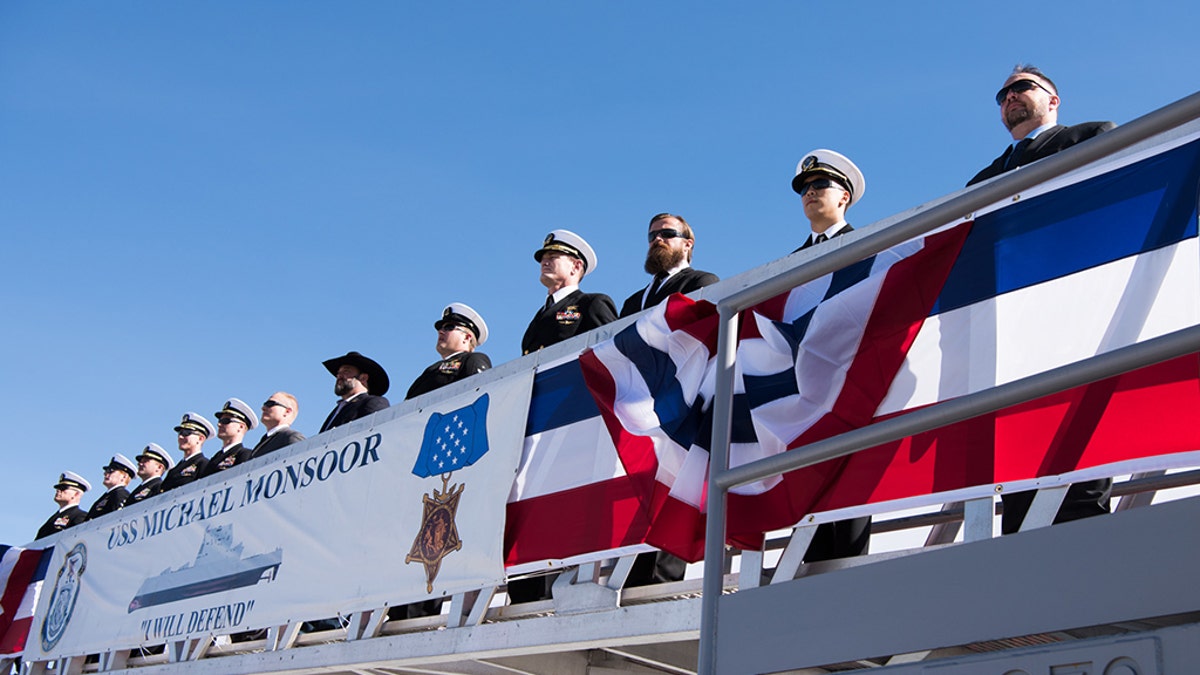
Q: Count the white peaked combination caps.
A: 8